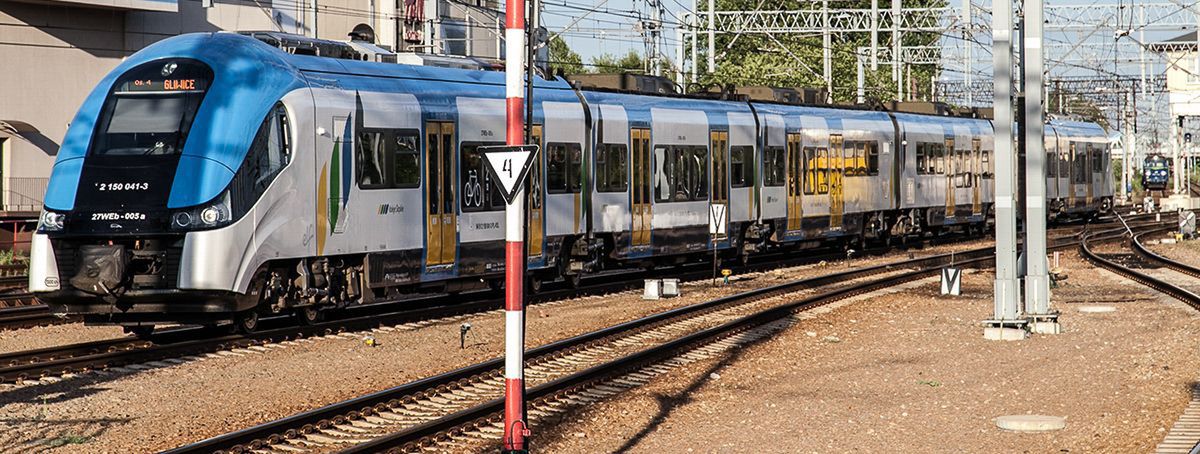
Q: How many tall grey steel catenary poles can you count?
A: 2